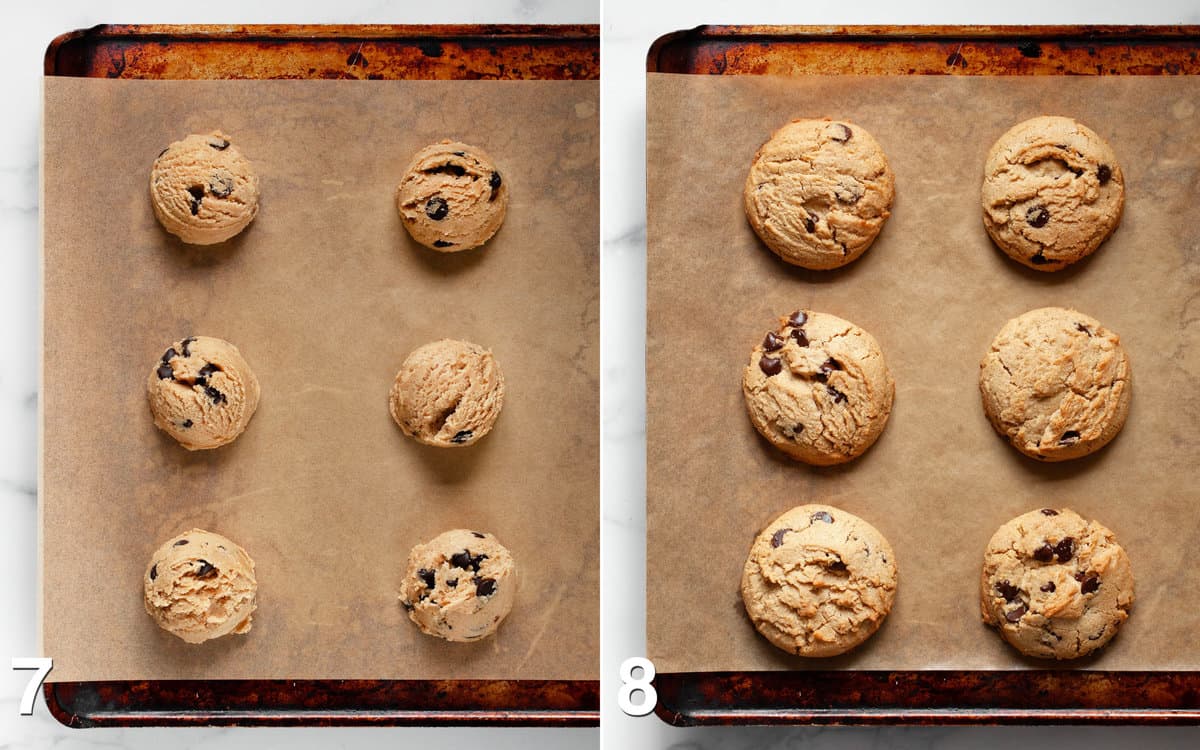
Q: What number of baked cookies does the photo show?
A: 6